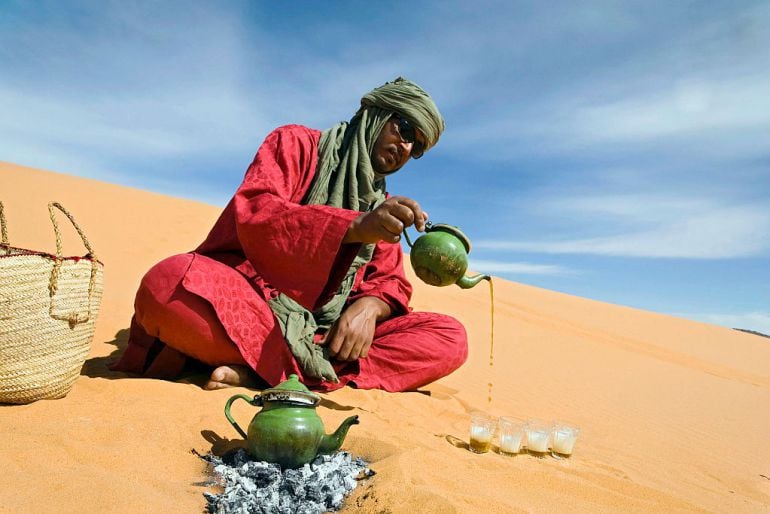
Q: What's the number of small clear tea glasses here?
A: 4